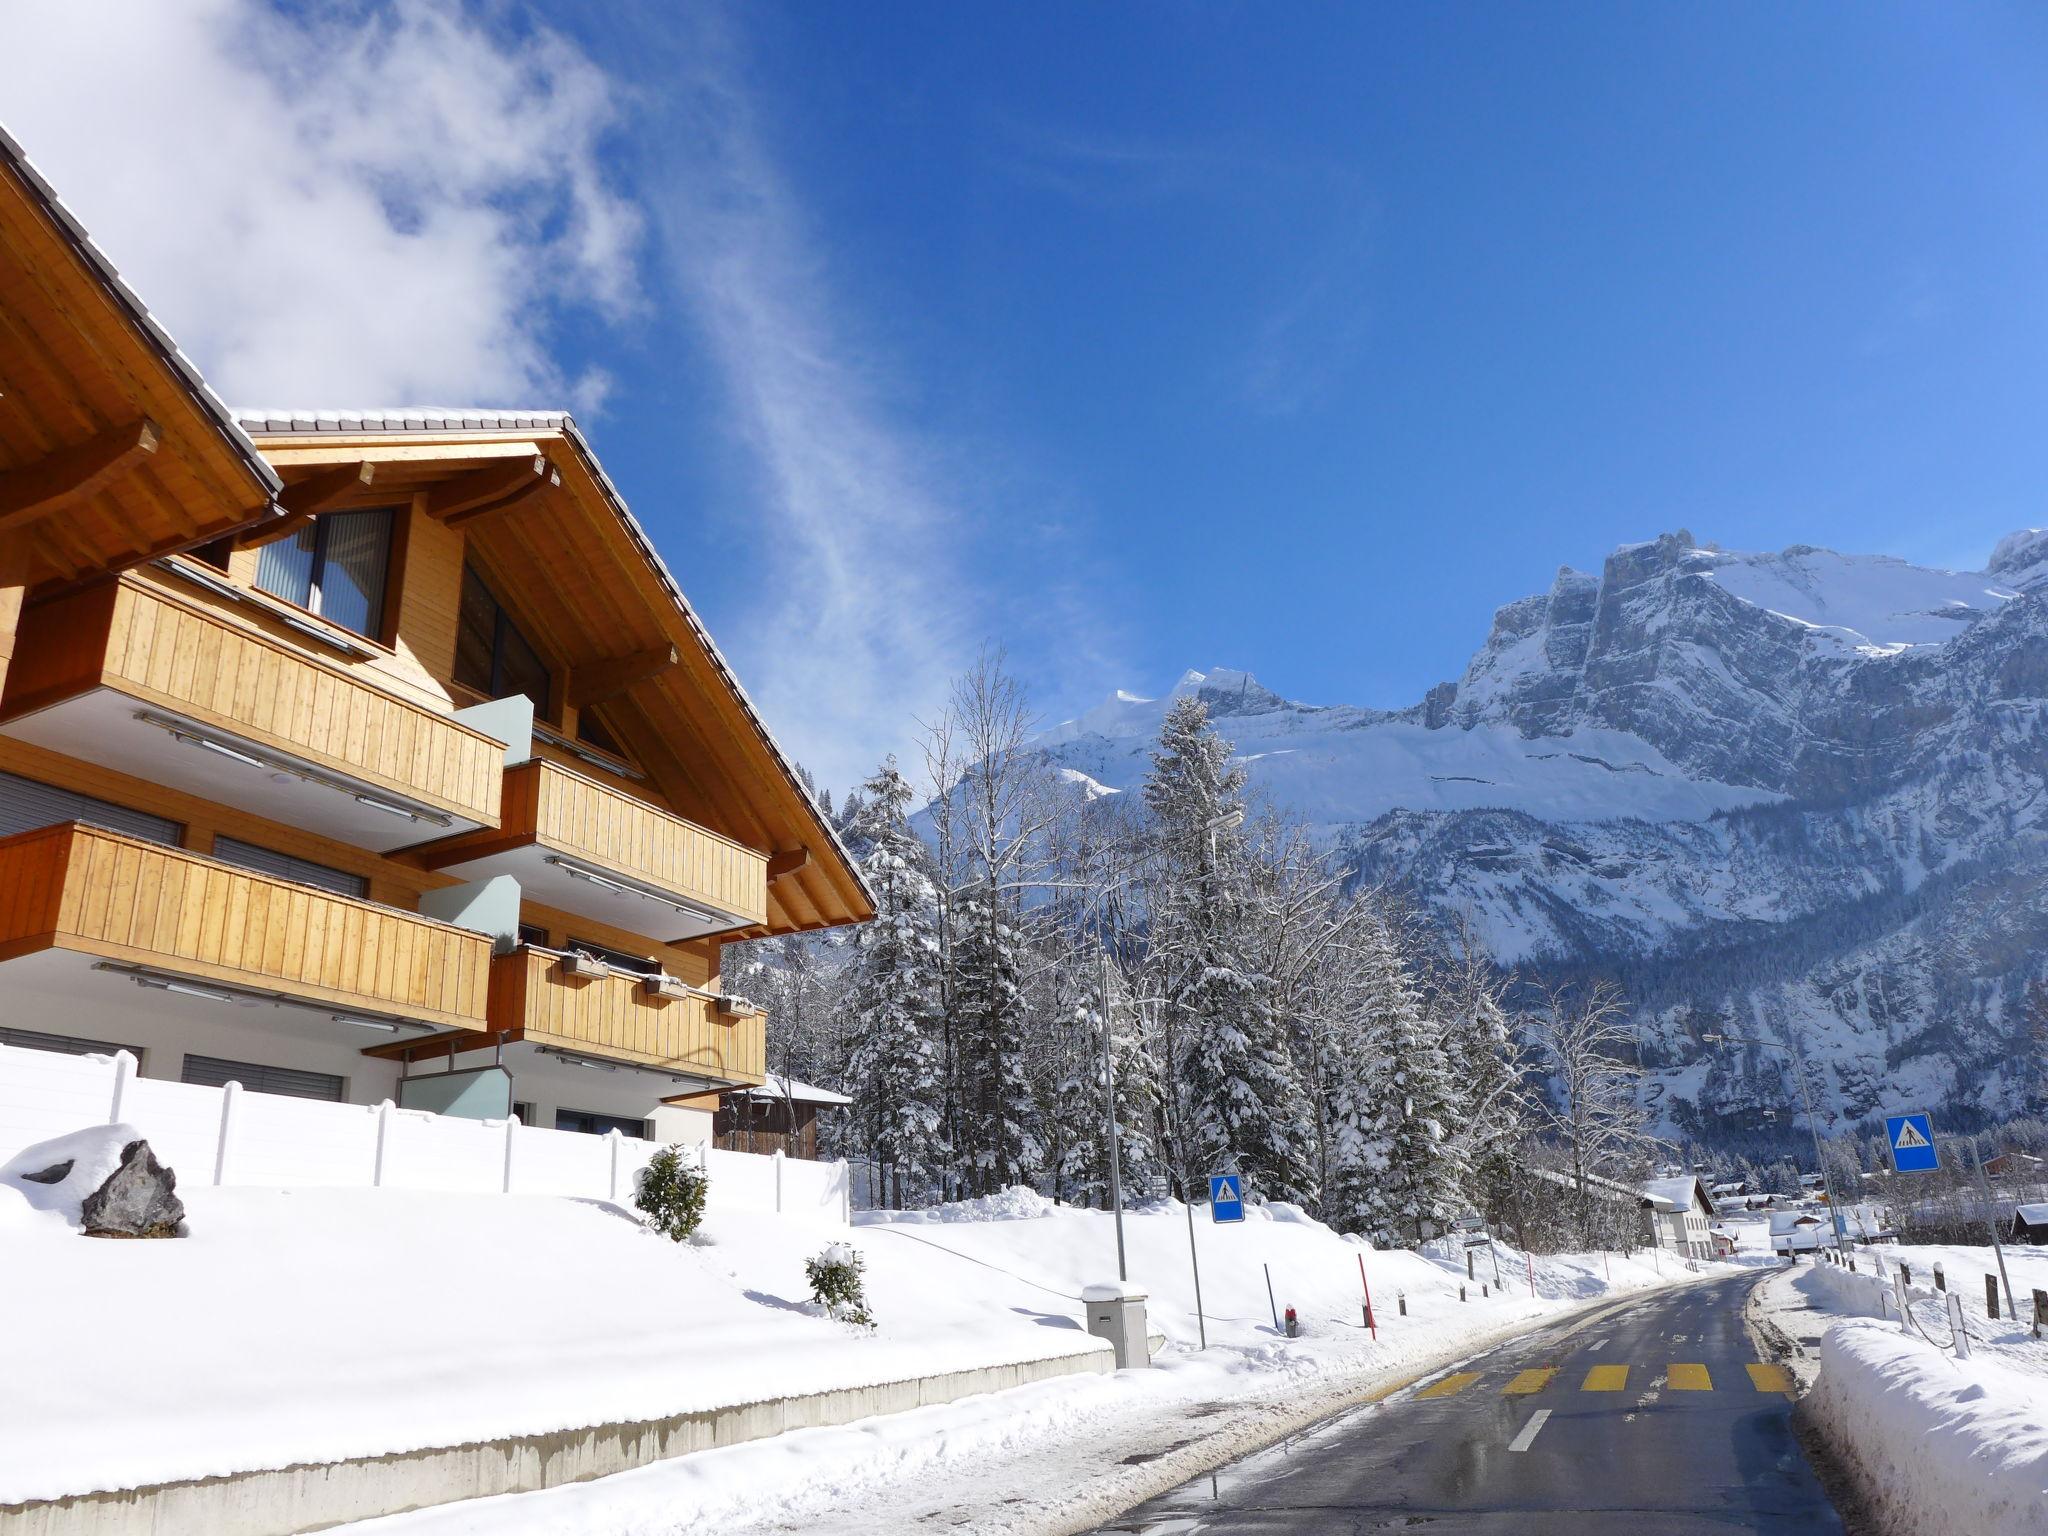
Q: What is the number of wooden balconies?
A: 4